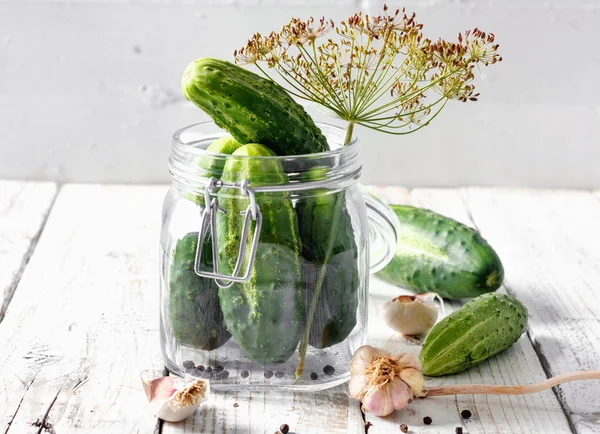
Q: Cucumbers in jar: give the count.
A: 5